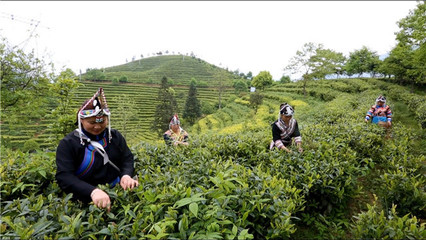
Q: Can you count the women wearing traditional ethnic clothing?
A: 4